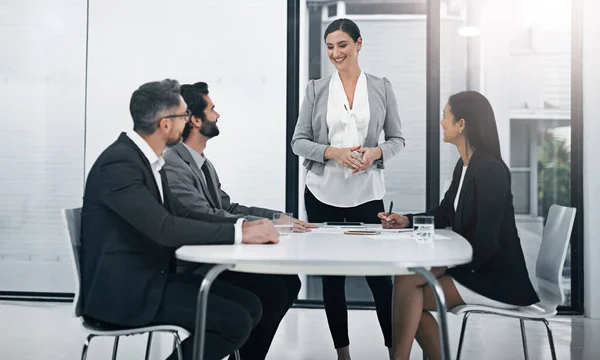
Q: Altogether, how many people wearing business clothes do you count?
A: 4